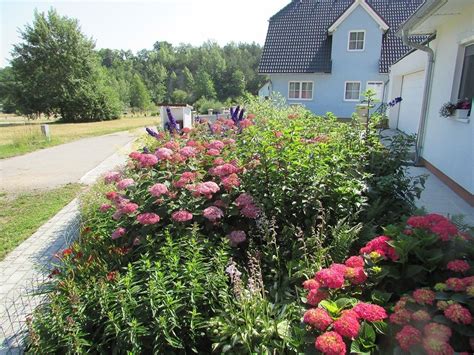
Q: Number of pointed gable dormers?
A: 1